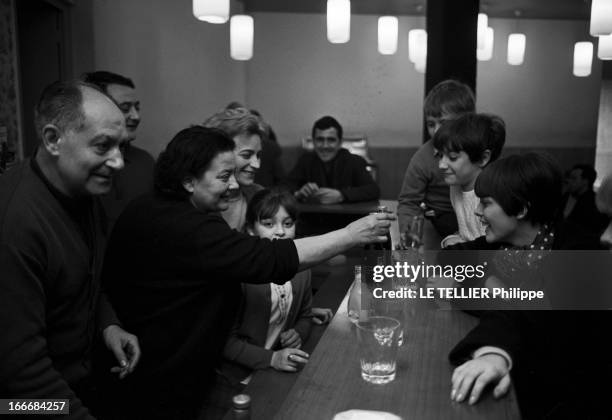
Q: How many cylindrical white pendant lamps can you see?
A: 12